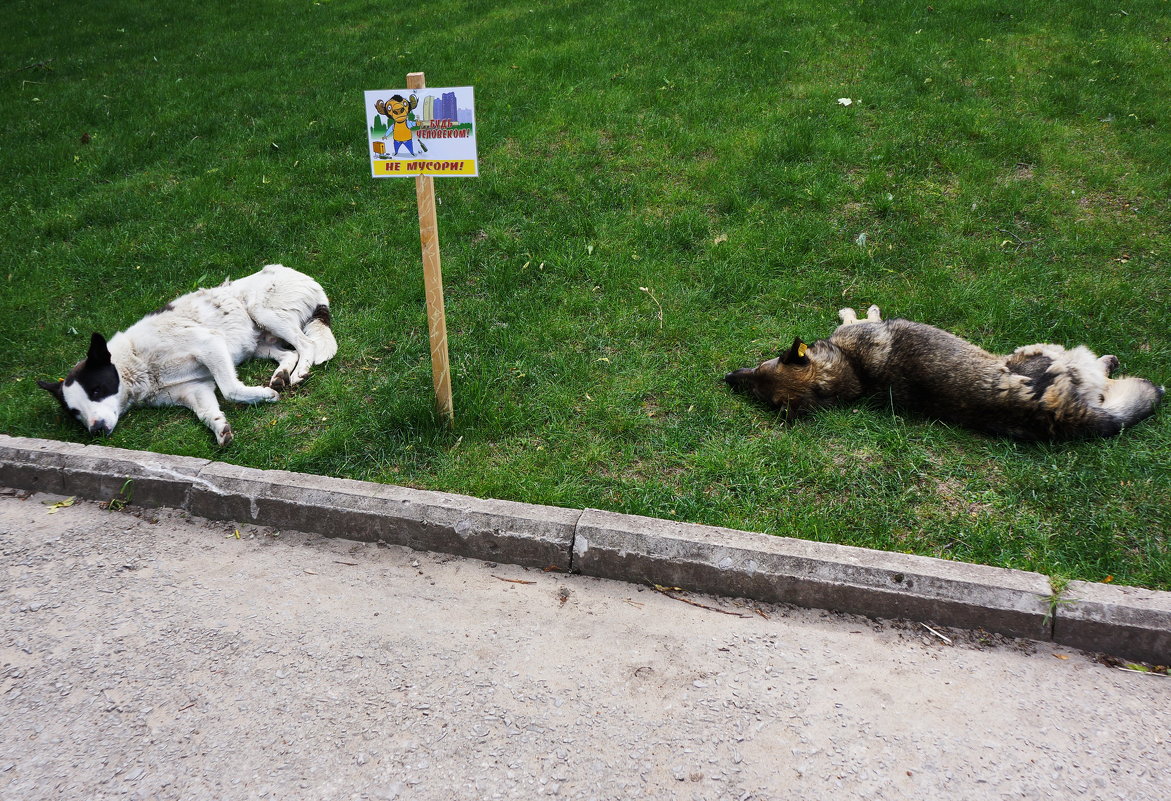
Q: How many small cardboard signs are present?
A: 1